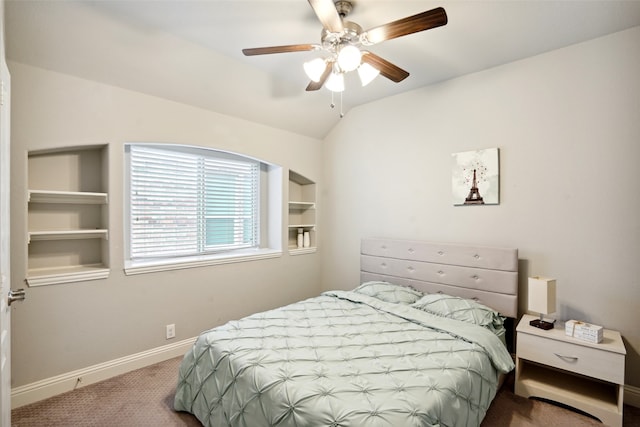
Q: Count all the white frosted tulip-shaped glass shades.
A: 4